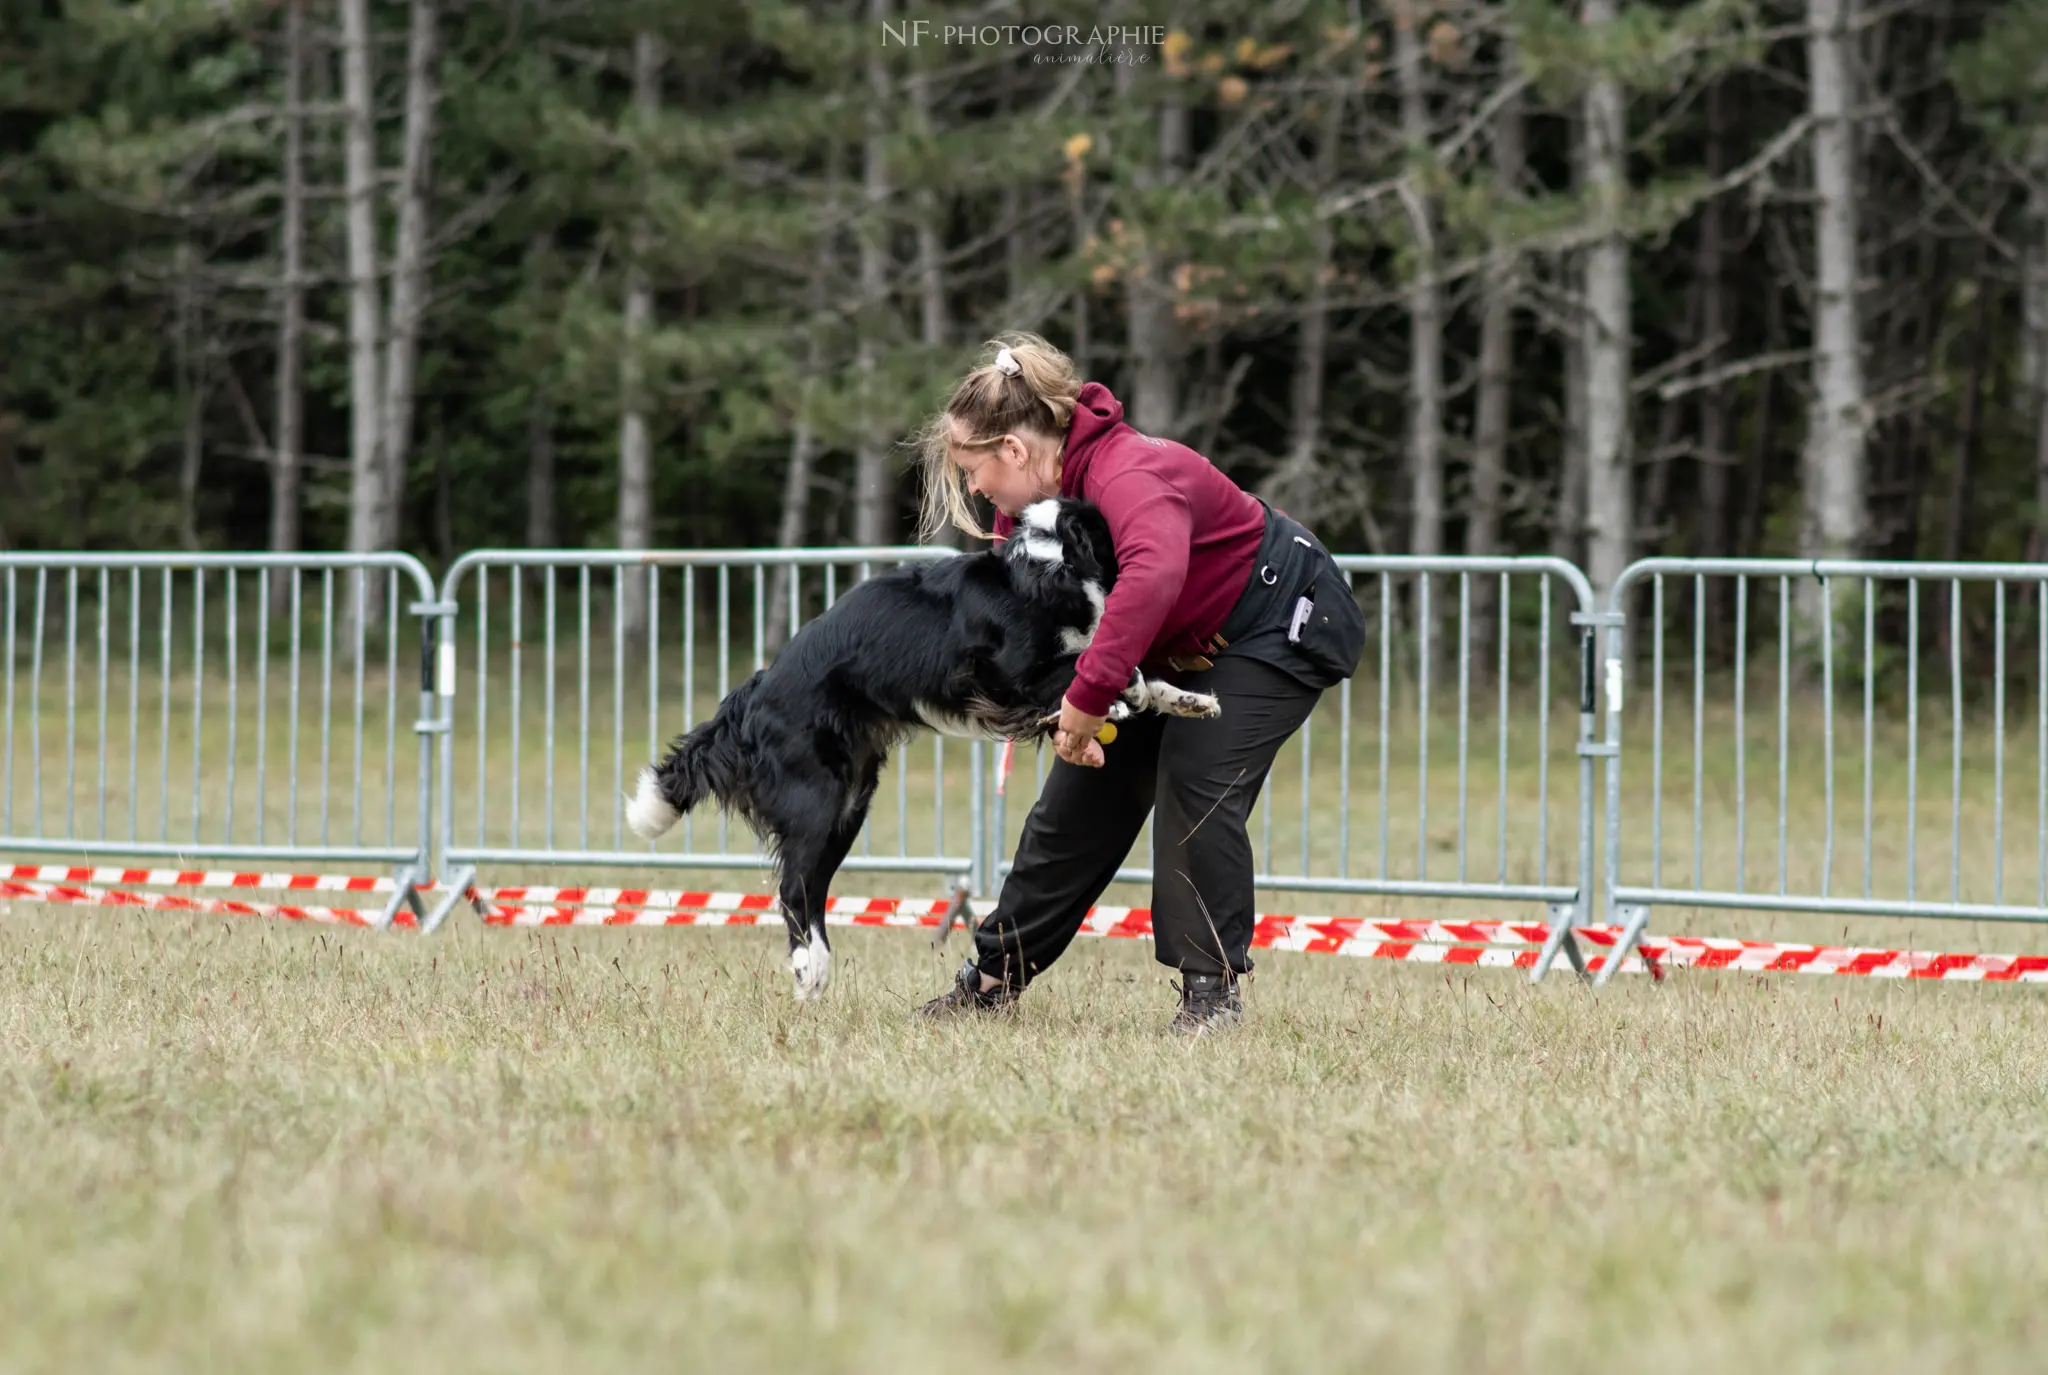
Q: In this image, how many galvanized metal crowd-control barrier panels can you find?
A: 4